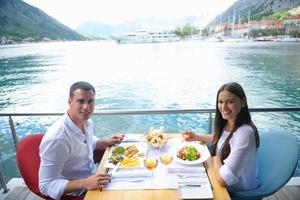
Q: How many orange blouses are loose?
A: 0